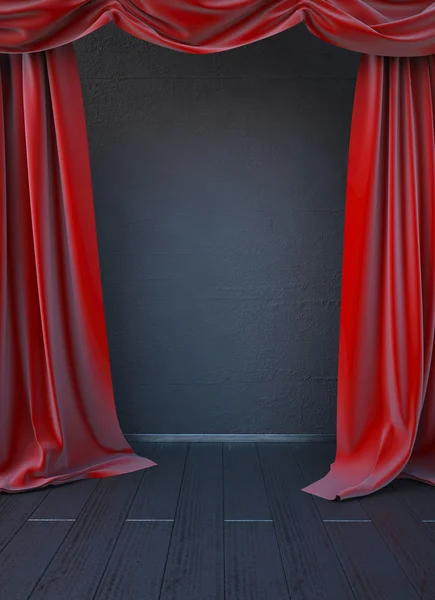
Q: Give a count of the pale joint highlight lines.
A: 5